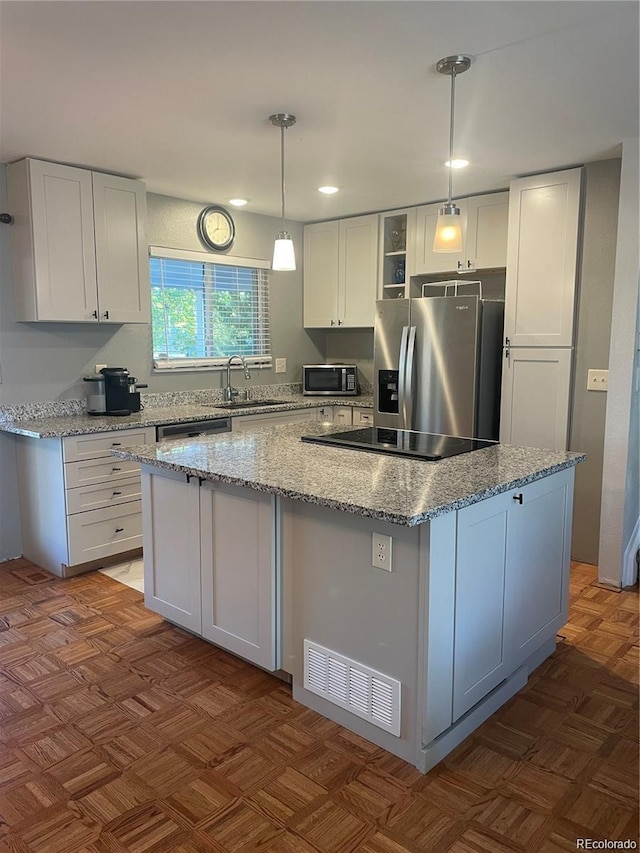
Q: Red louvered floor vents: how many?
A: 0